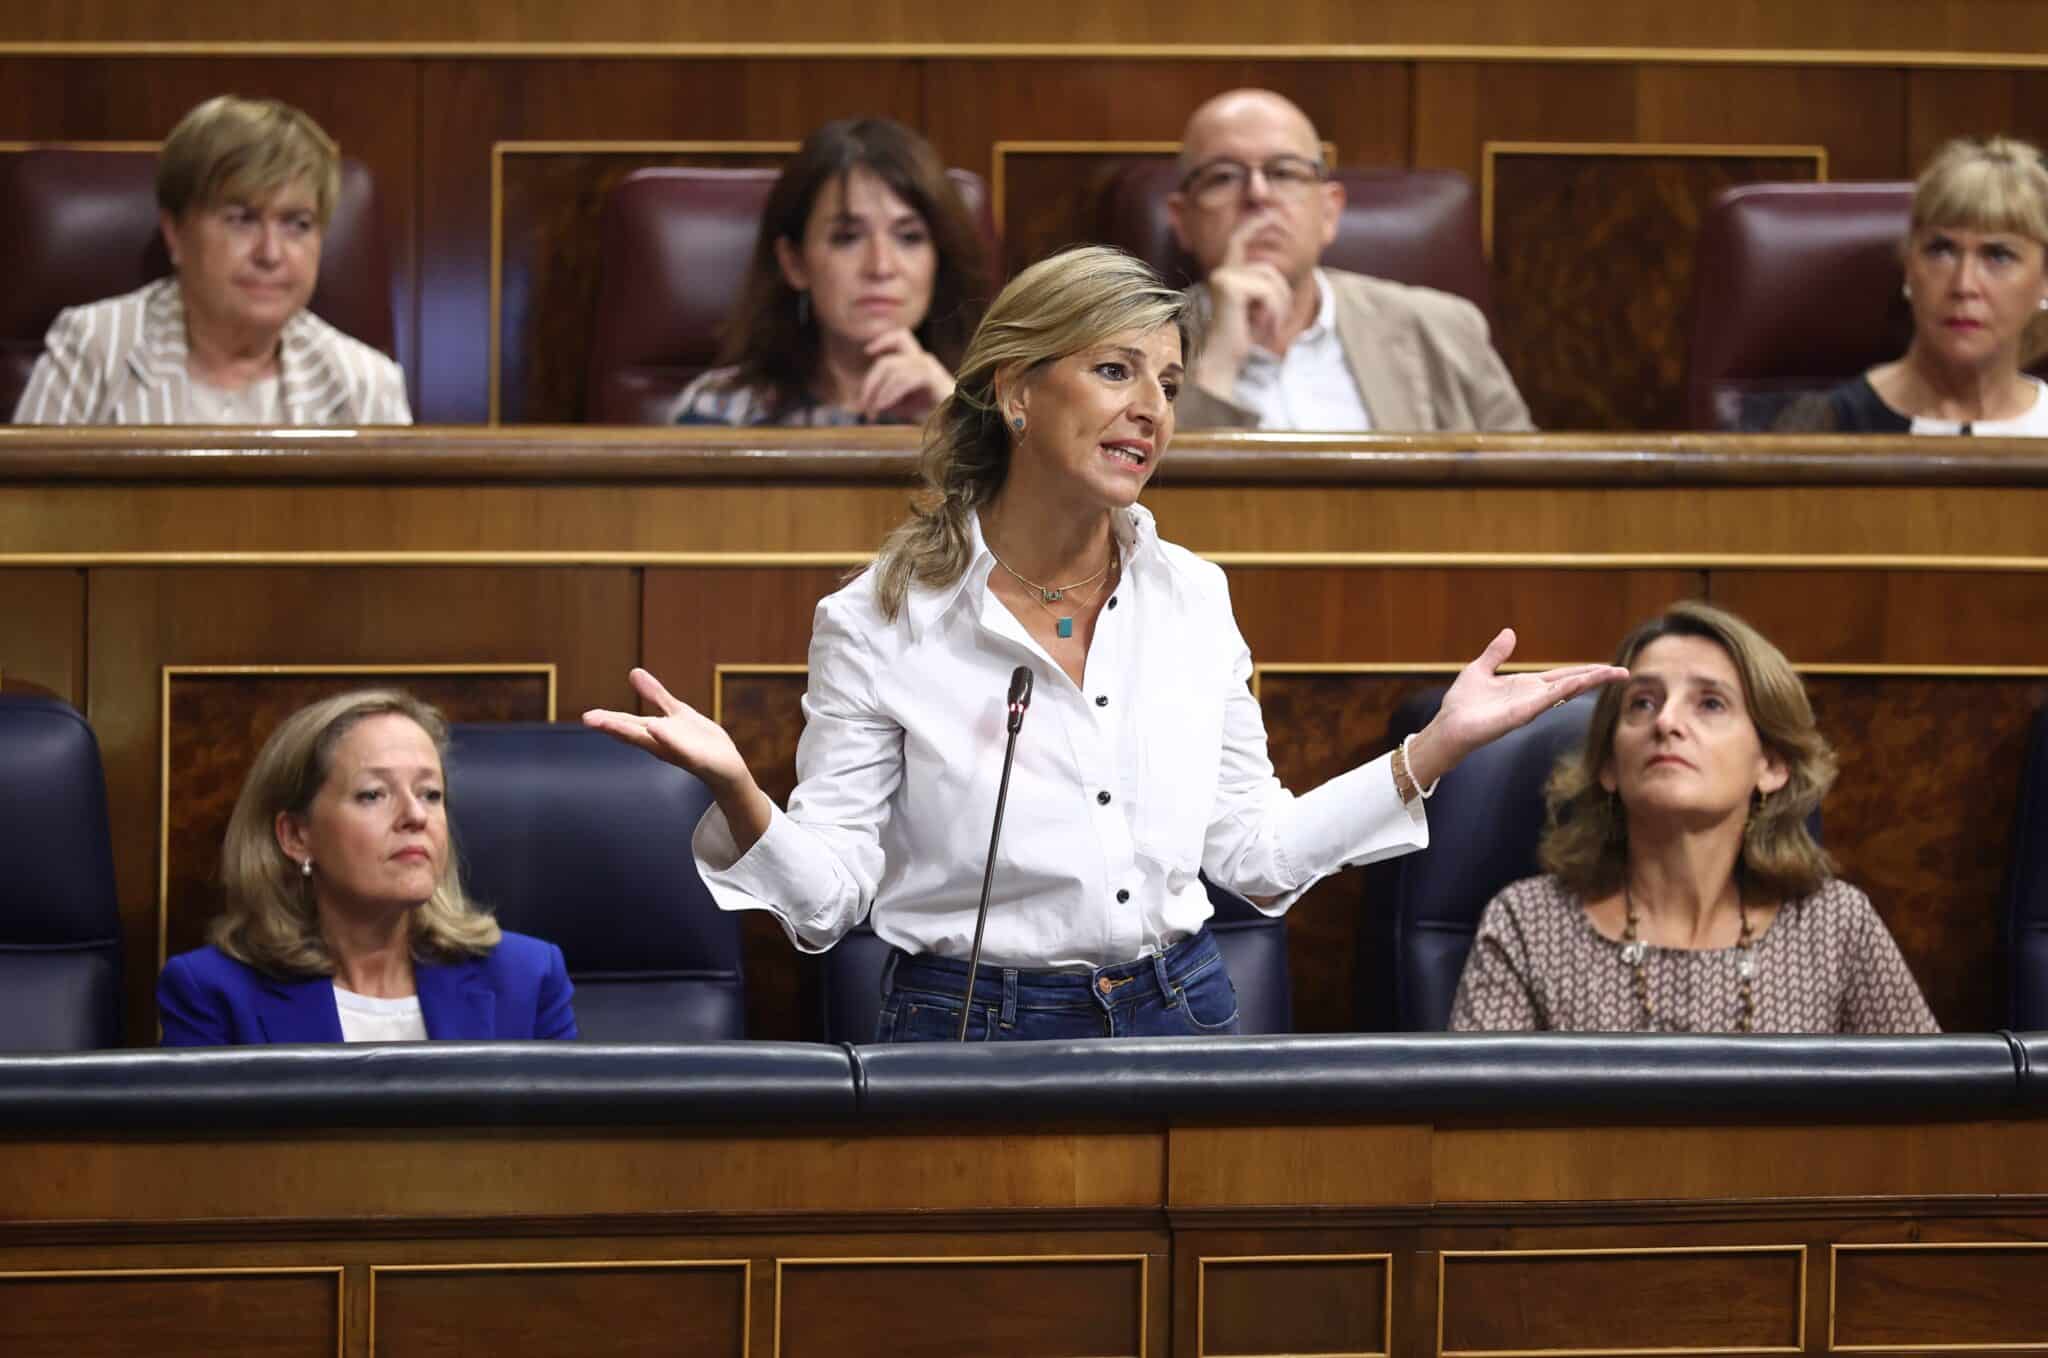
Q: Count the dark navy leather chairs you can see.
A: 5